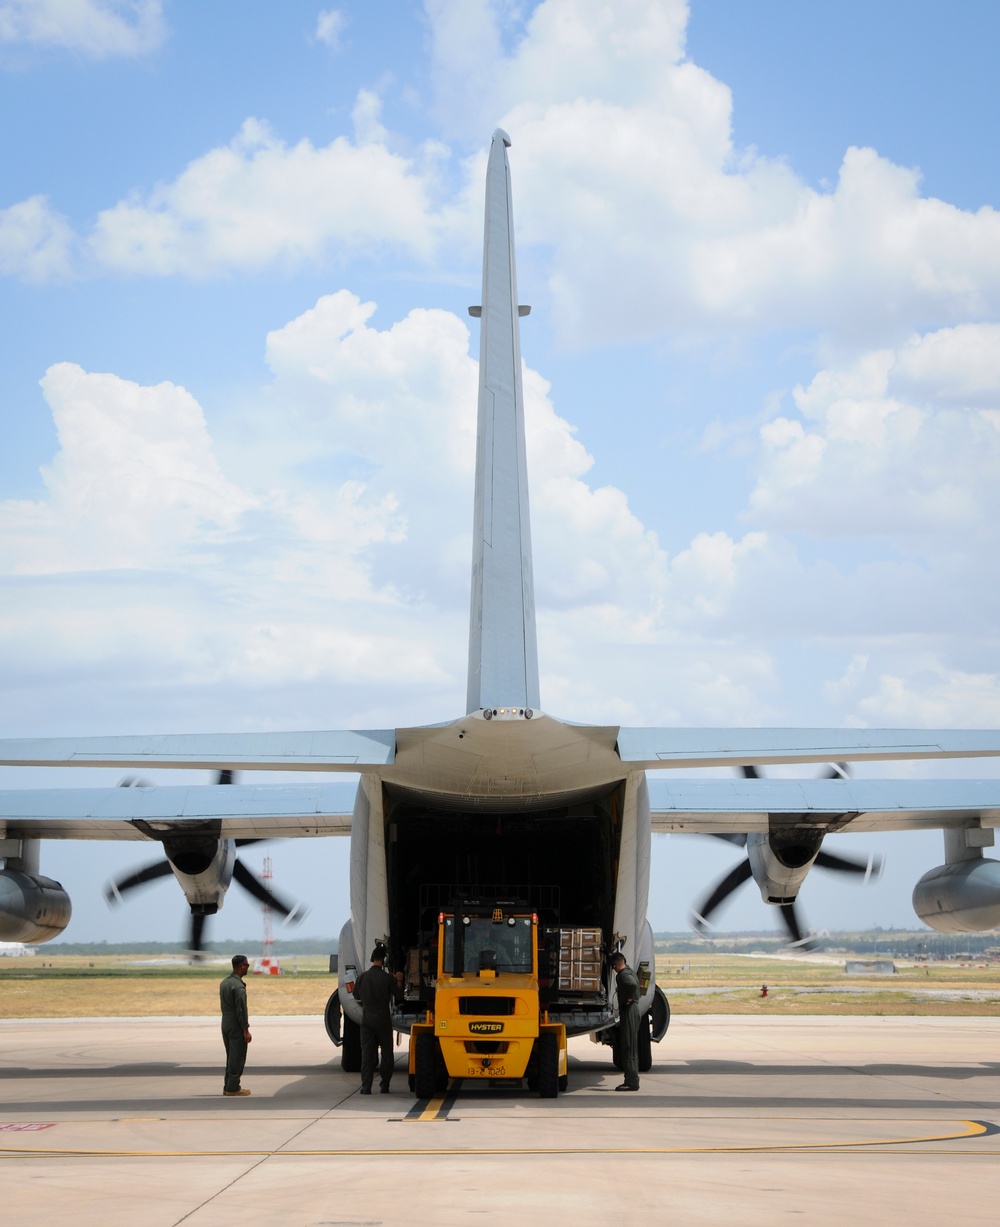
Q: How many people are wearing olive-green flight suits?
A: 3